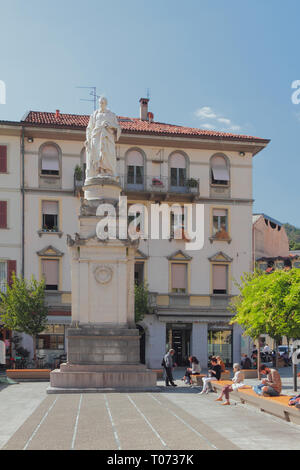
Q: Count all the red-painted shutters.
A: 3